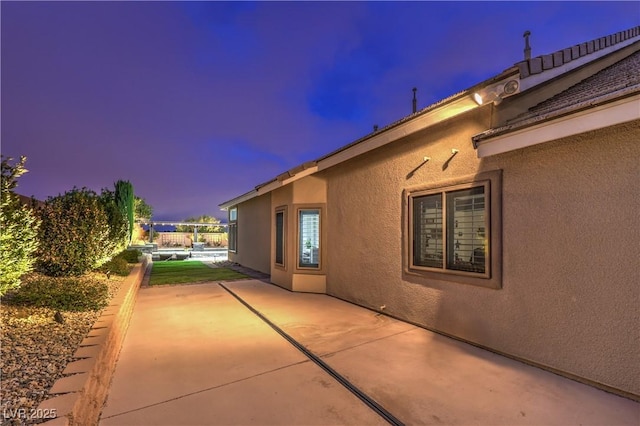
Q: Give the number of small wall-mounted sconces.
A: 2